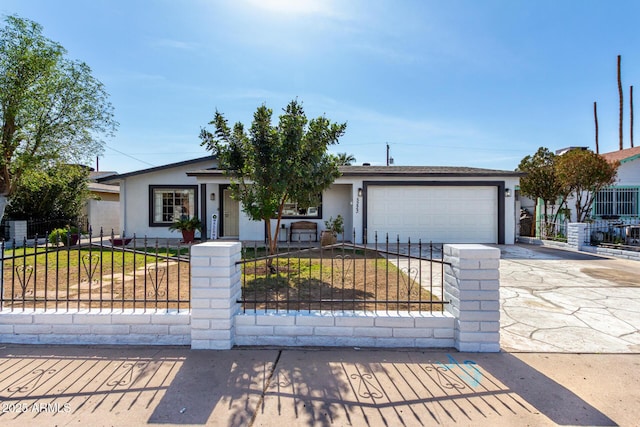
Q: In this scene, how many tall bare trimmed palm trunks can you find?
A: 3